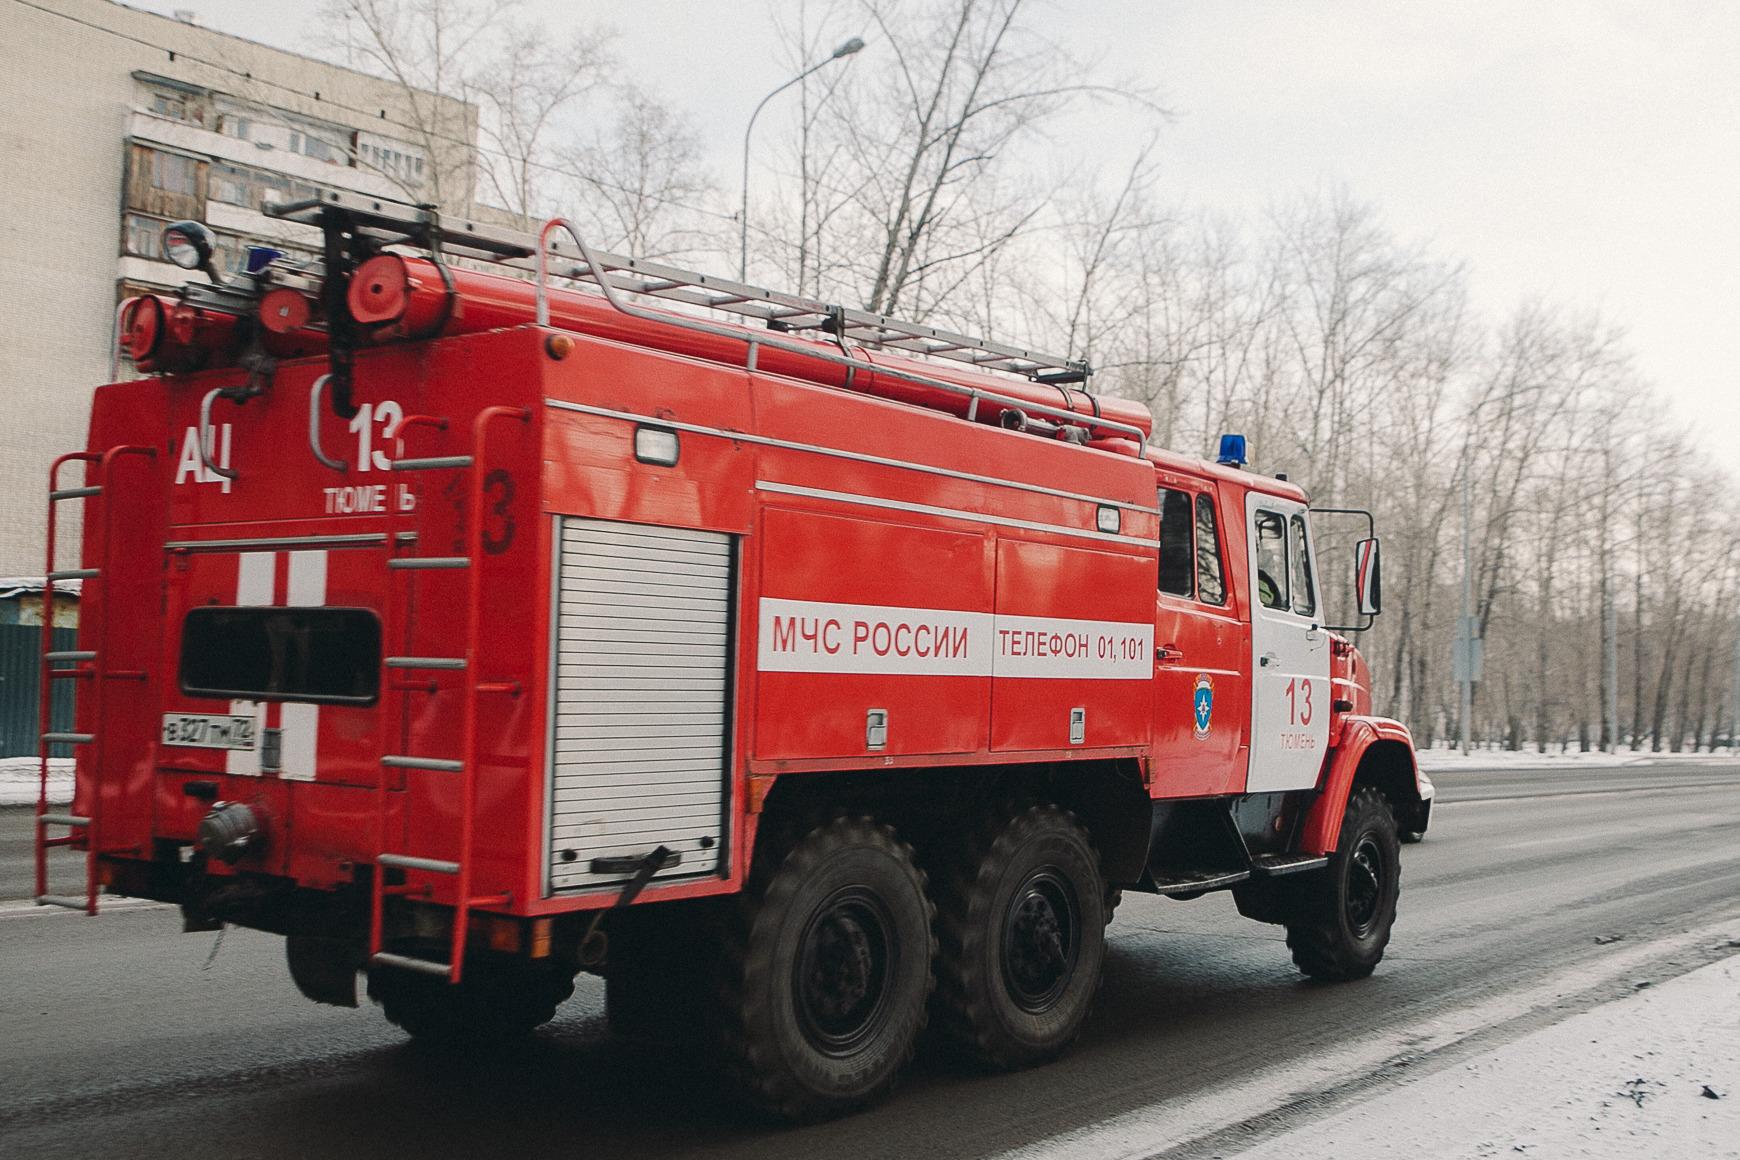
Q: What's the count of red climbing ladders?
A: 2